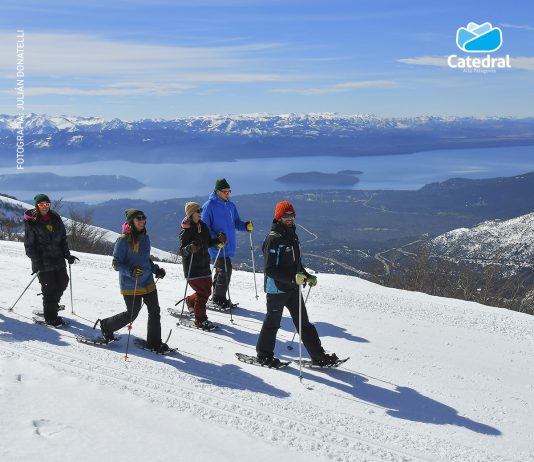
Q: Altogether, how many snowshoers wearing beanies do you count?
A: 5